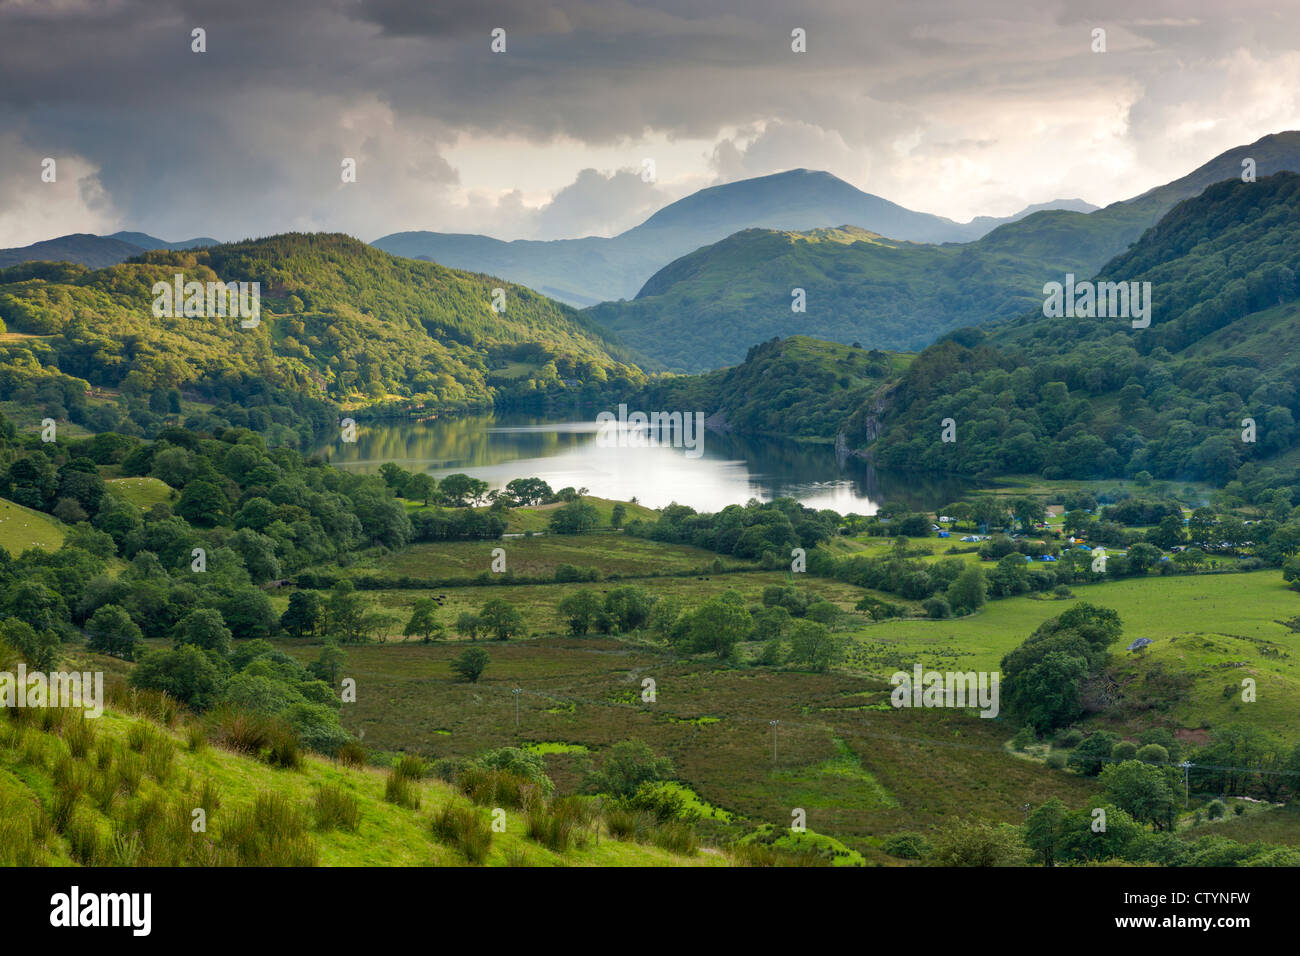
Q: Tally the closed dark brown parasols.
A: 0